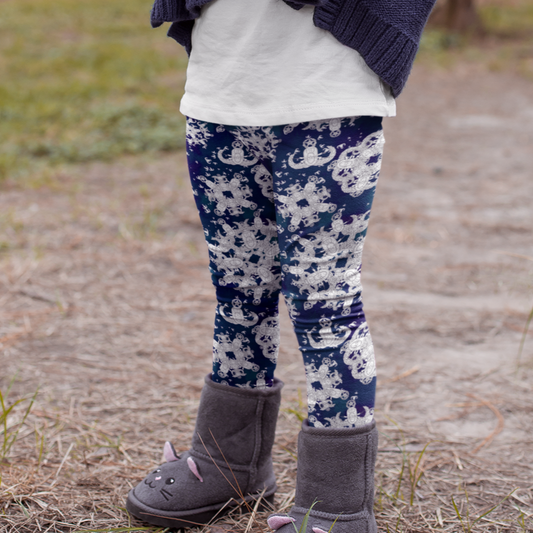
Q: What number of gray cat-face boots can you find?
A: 2